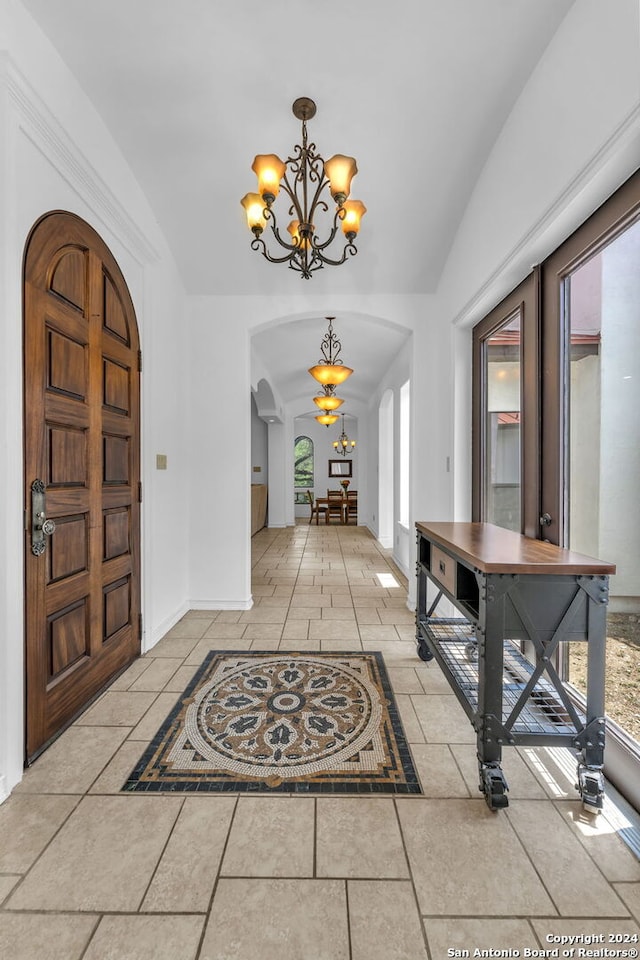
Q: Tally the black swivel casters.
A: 4